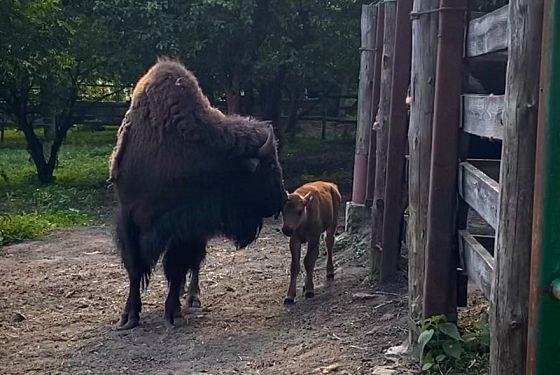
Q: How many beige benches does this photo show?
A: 0